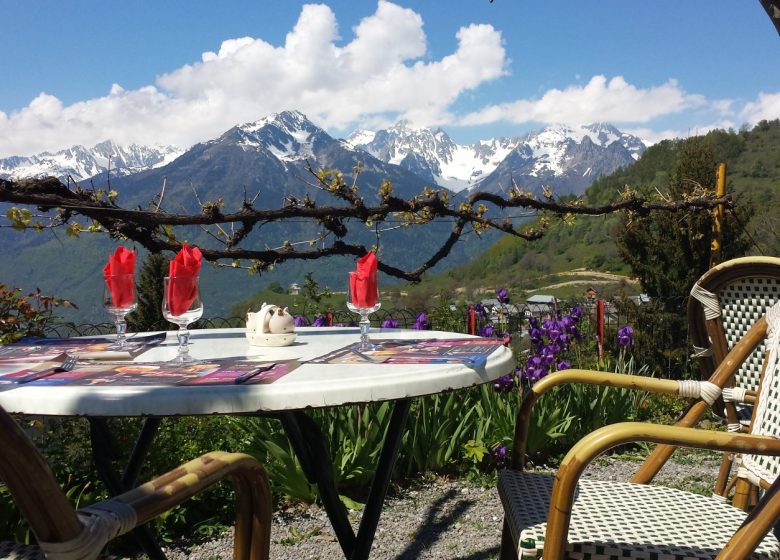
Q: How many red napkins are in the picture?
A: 3